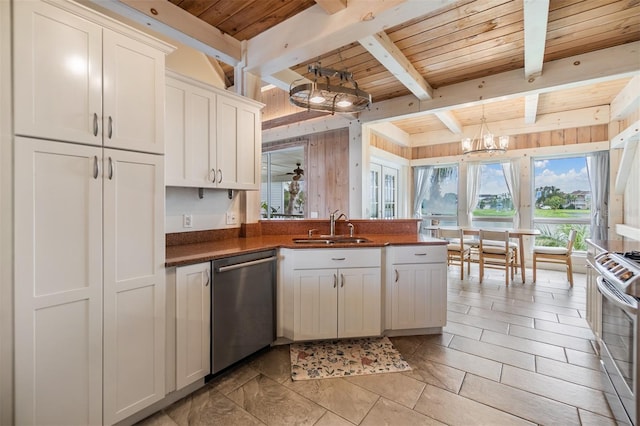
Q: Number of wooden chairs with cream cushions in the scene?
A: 3